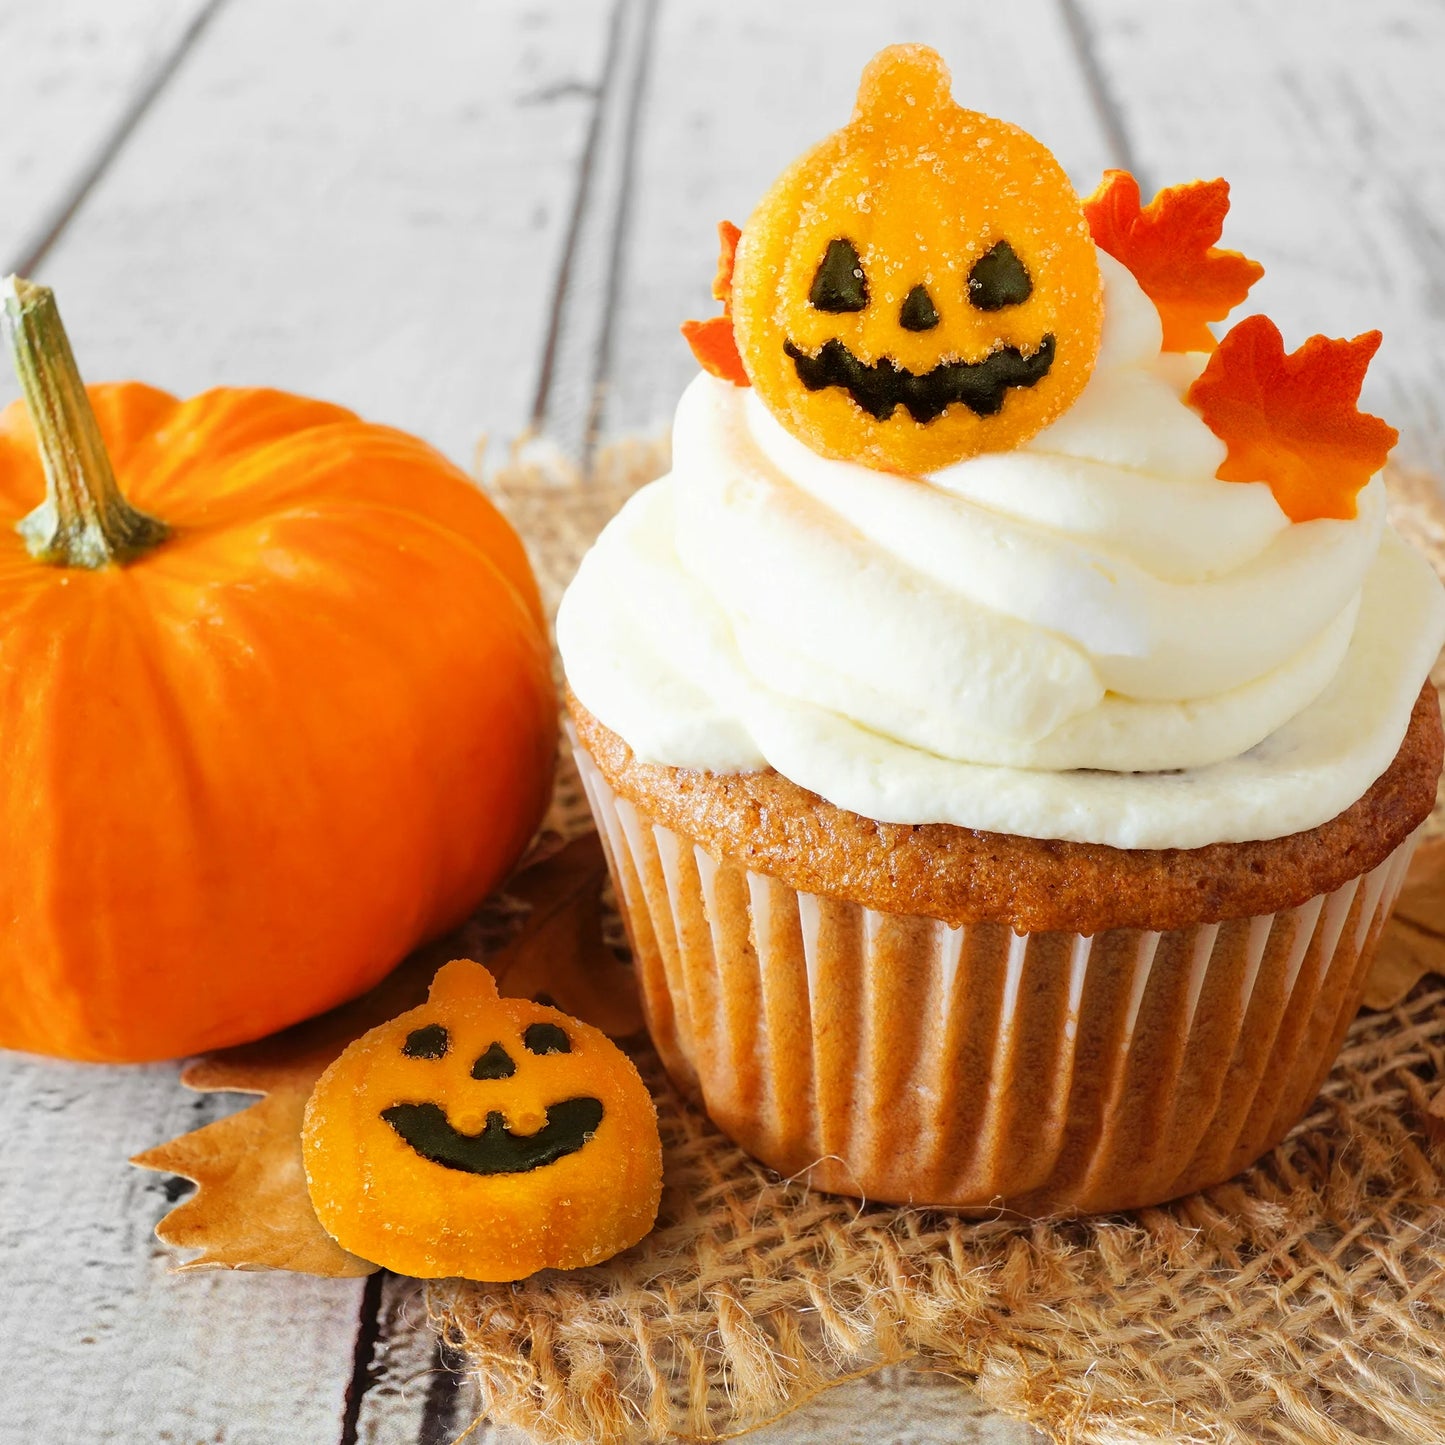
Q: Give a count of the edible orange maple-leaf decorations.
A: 3